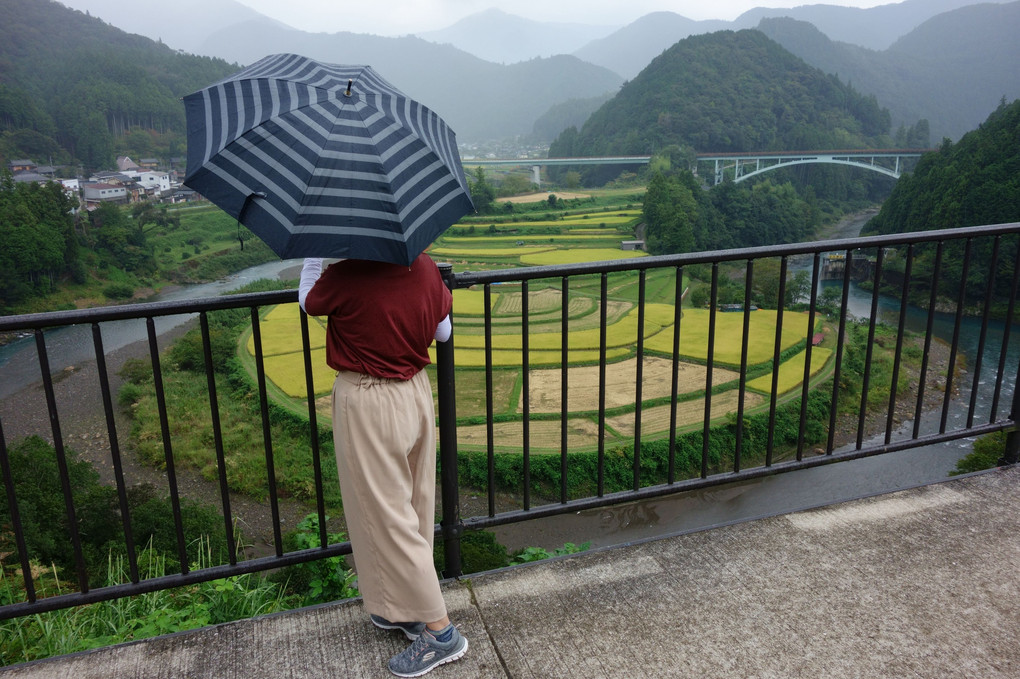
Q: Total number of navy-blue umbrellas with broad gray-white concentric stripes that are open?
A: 1